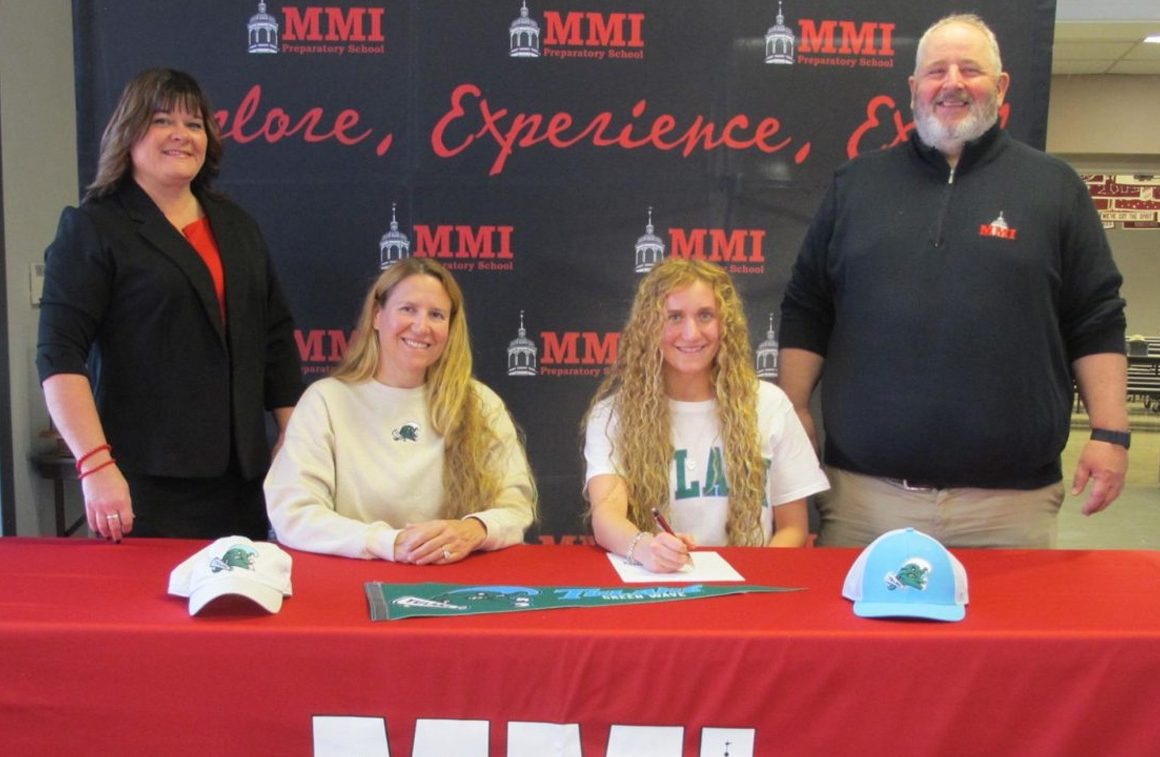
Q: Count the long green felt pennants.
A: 1